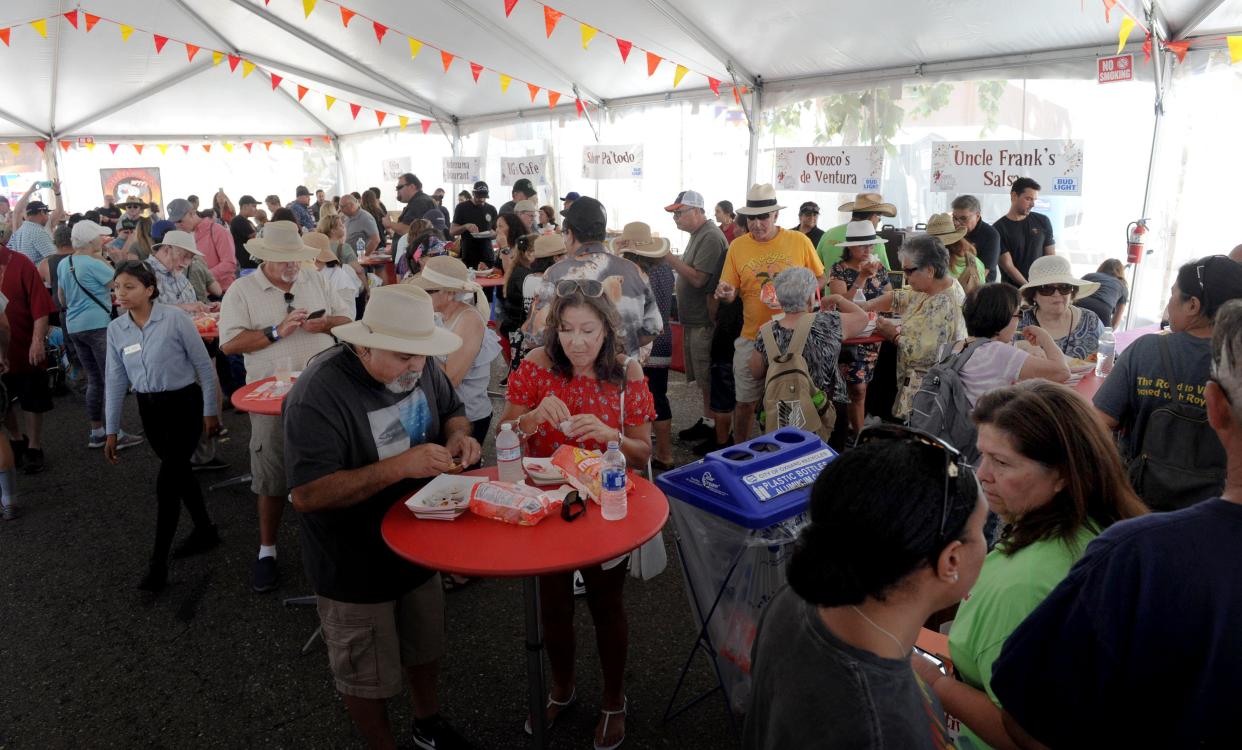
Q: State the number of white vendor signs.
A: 6